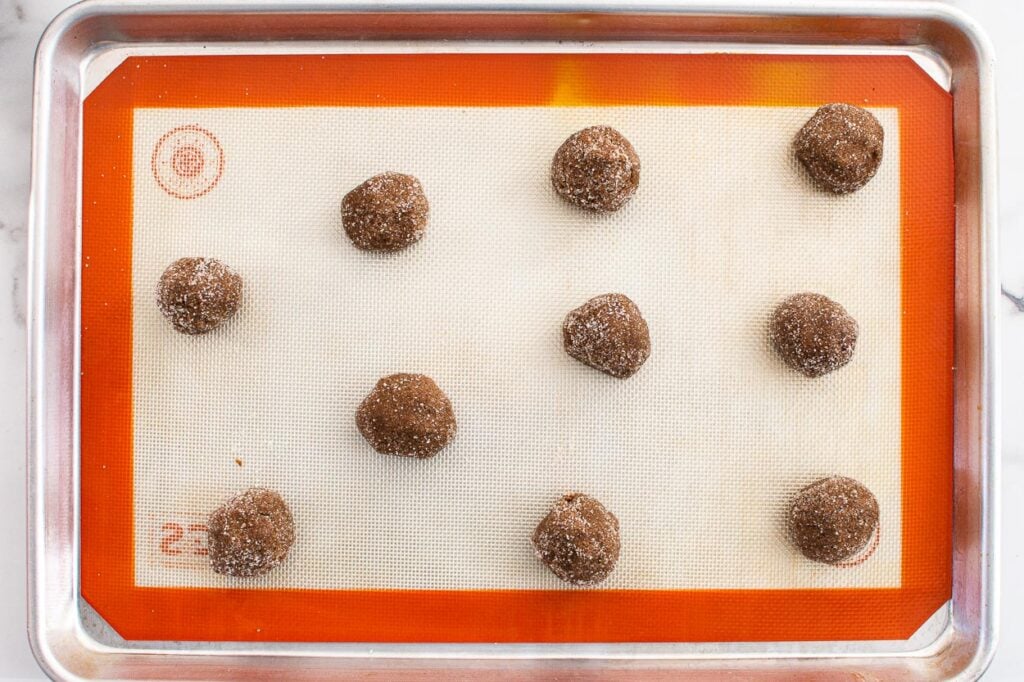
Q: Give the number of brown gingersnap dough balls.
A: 10